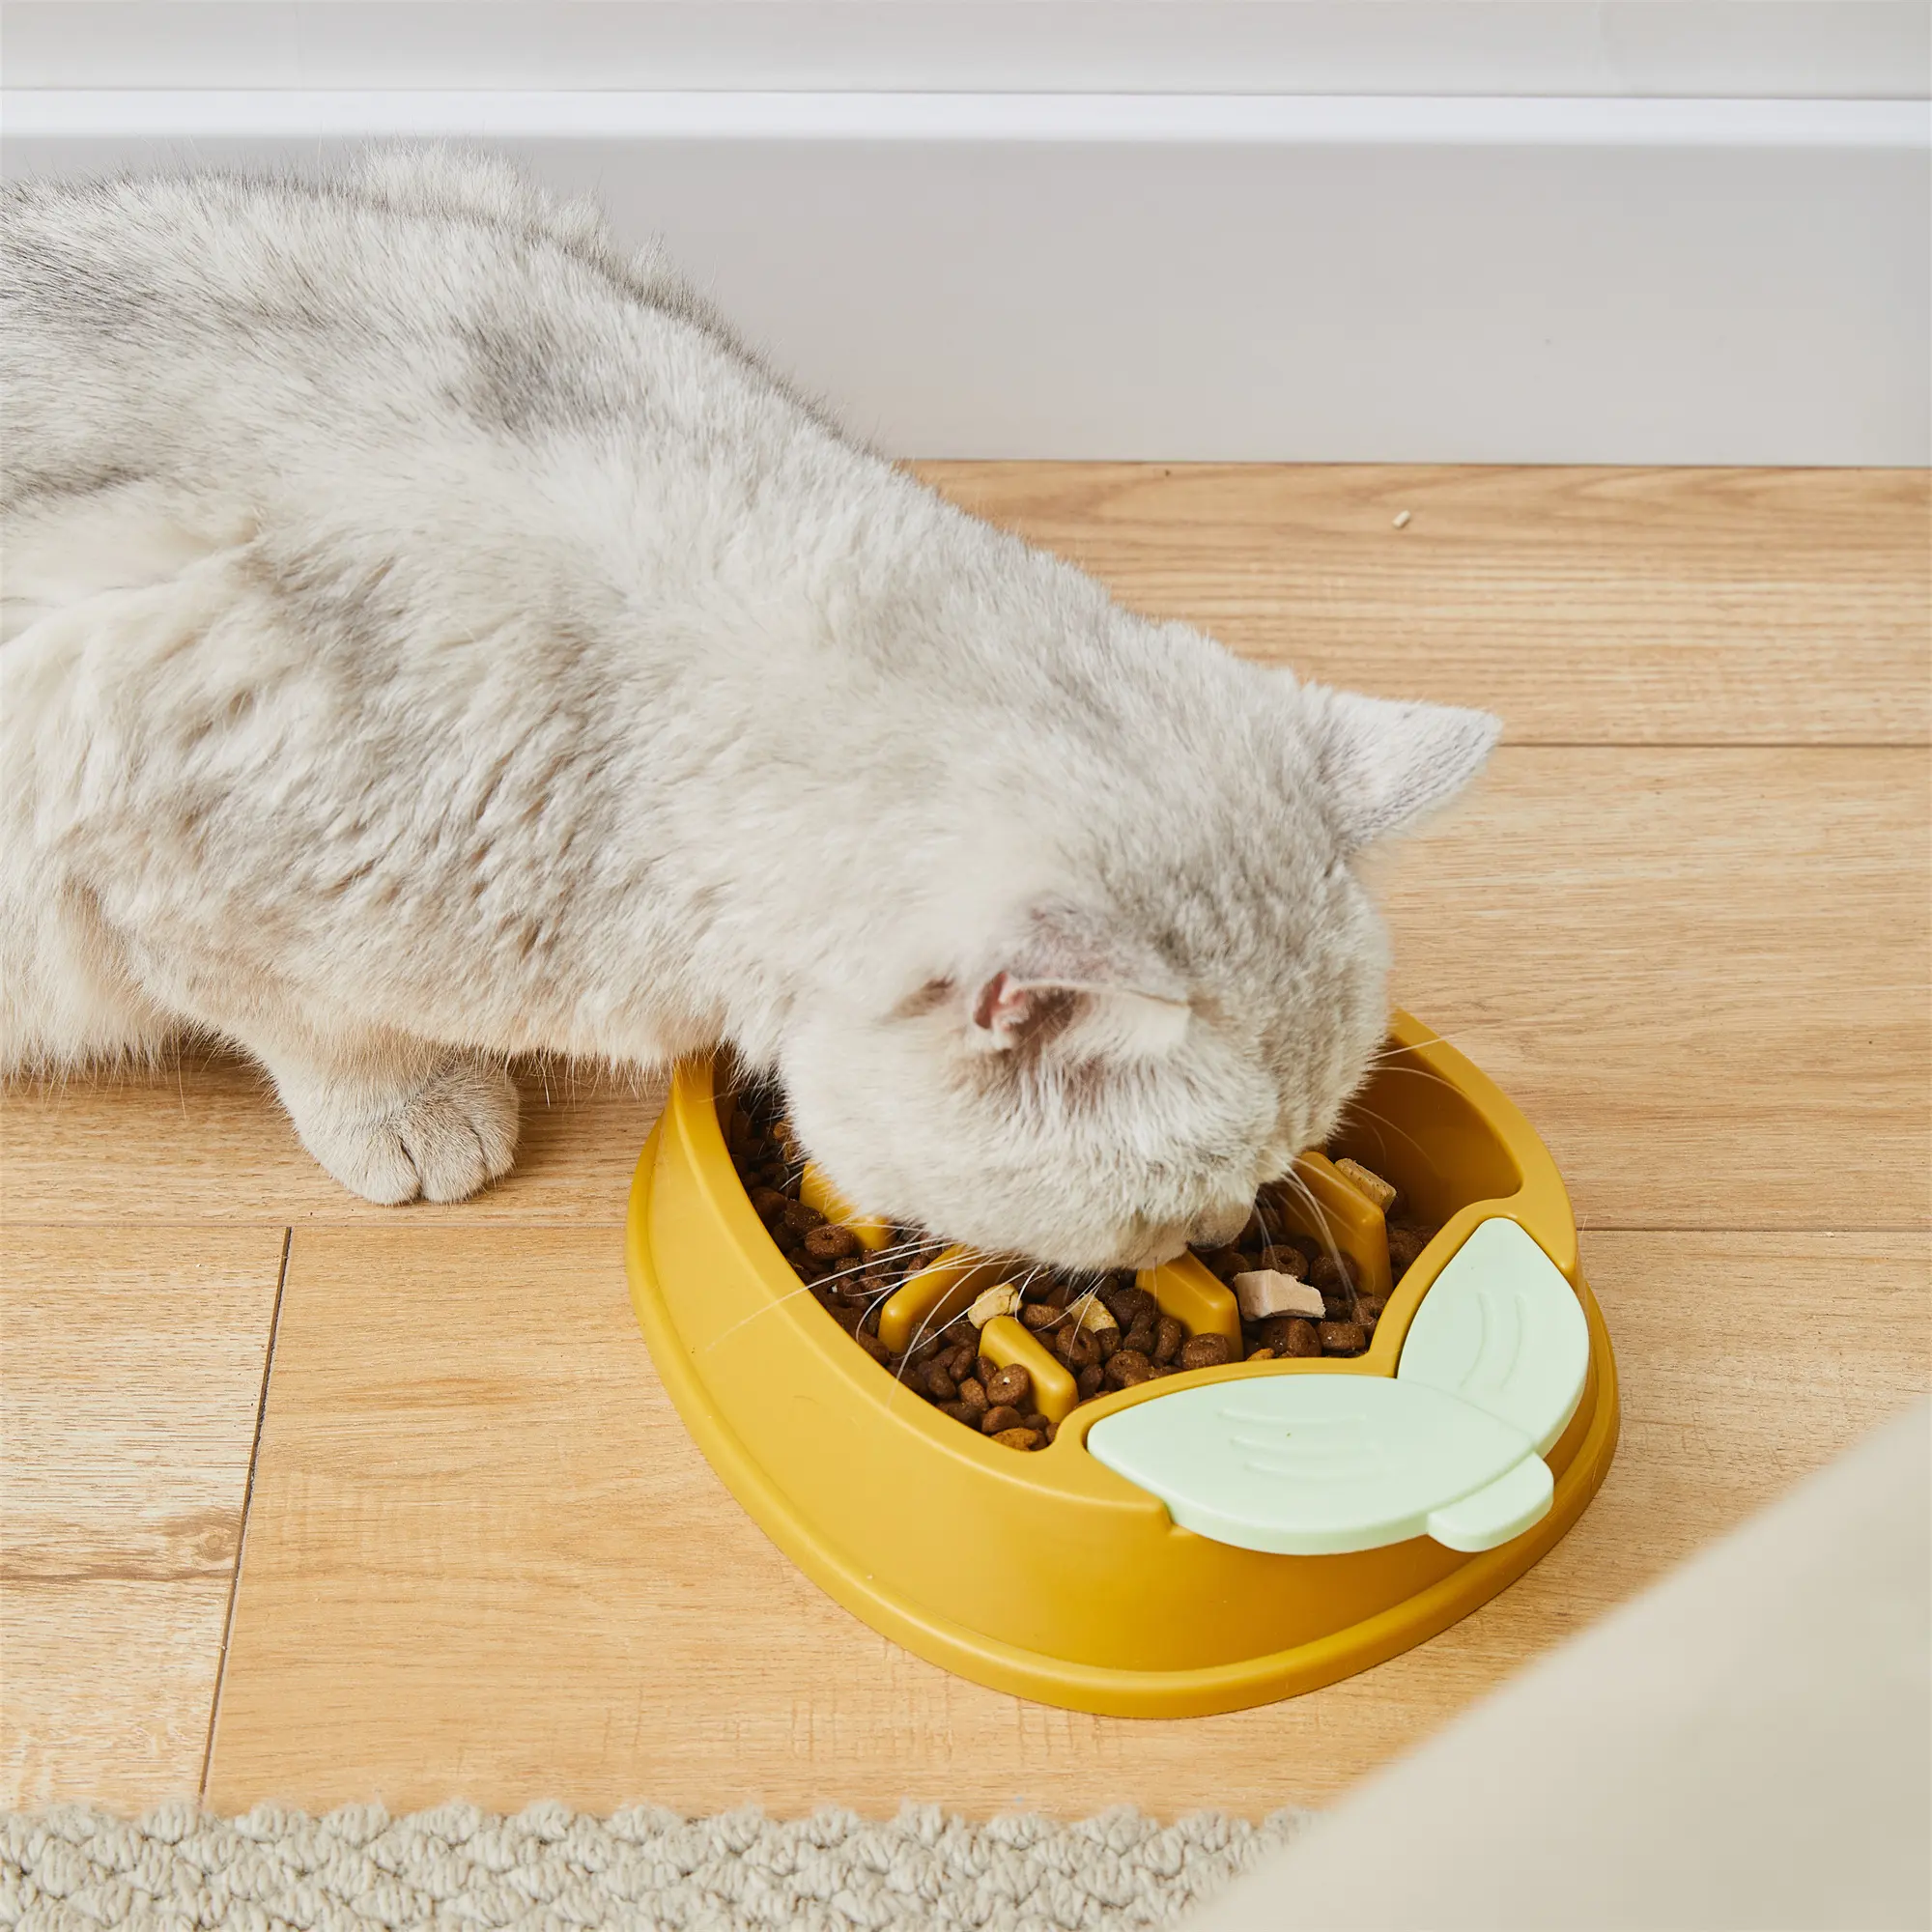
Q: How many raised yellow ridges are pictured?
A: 5